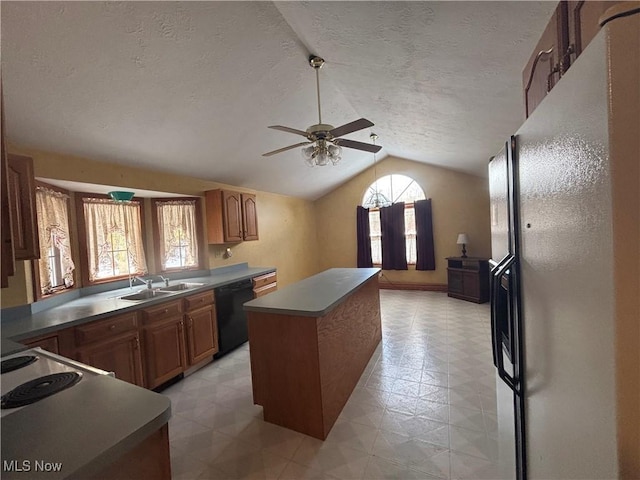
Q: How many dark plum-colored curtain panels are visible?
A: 3